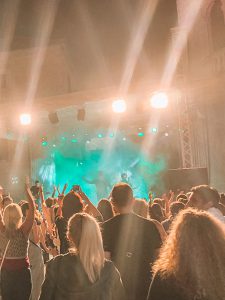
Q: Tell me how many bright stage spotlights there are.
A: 3